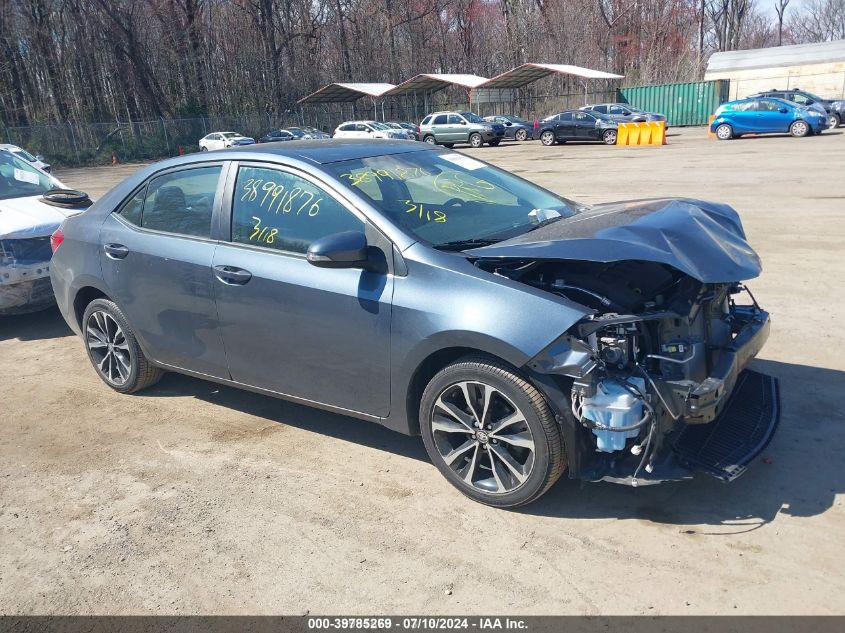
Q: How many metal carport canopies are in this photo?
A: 3